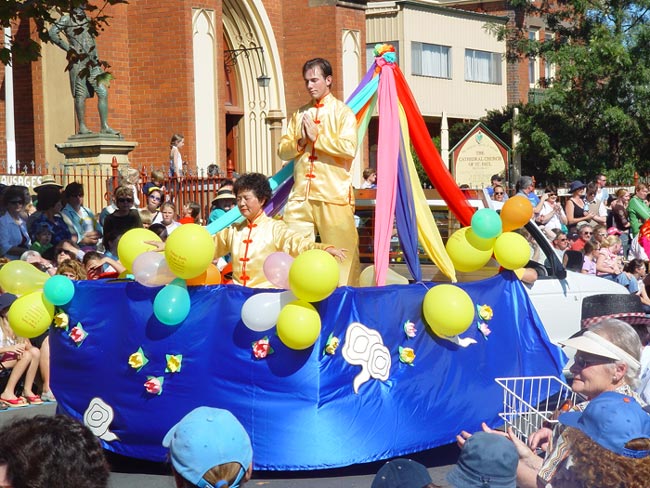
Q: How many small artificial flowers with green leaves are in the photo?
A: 11